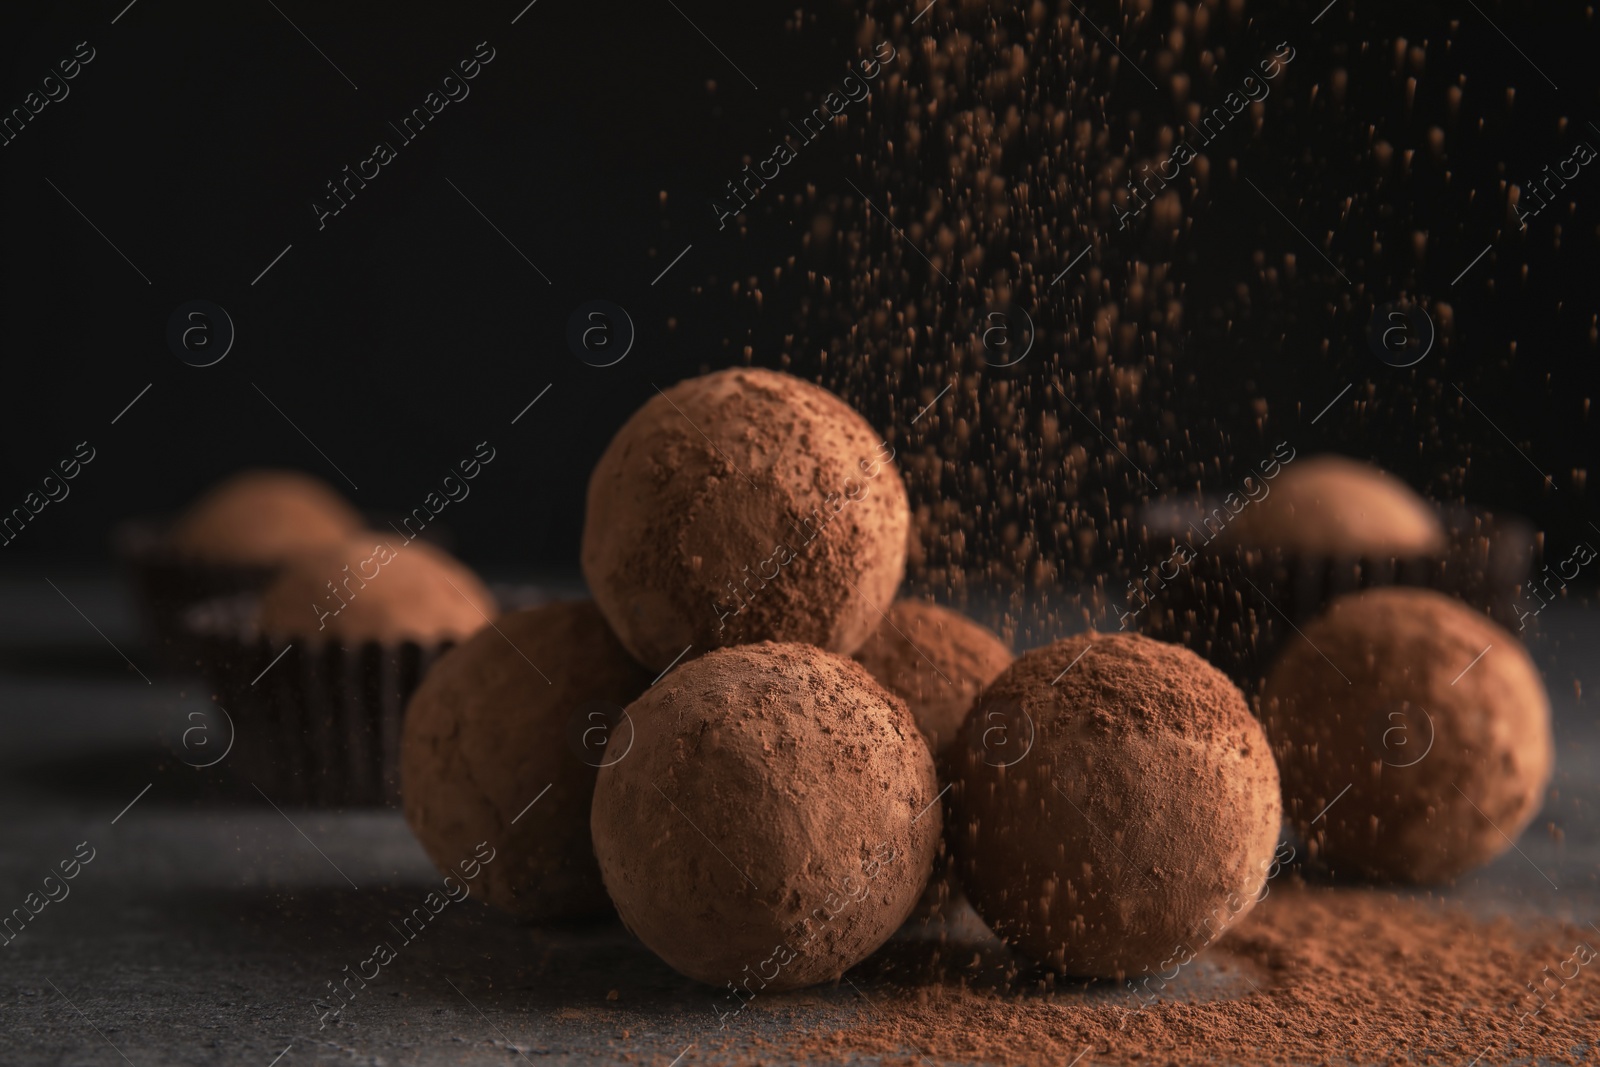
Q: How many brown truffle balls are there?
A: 9